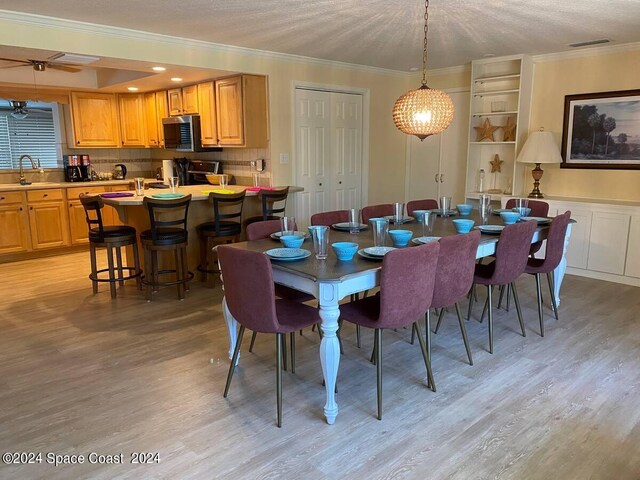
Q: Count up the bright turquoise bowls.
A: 10